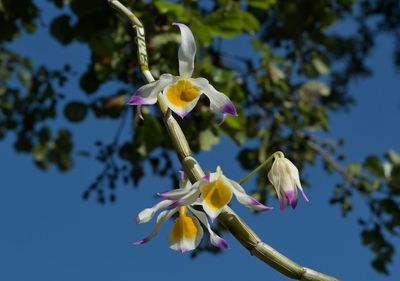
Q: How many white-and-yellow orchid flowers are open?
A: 3